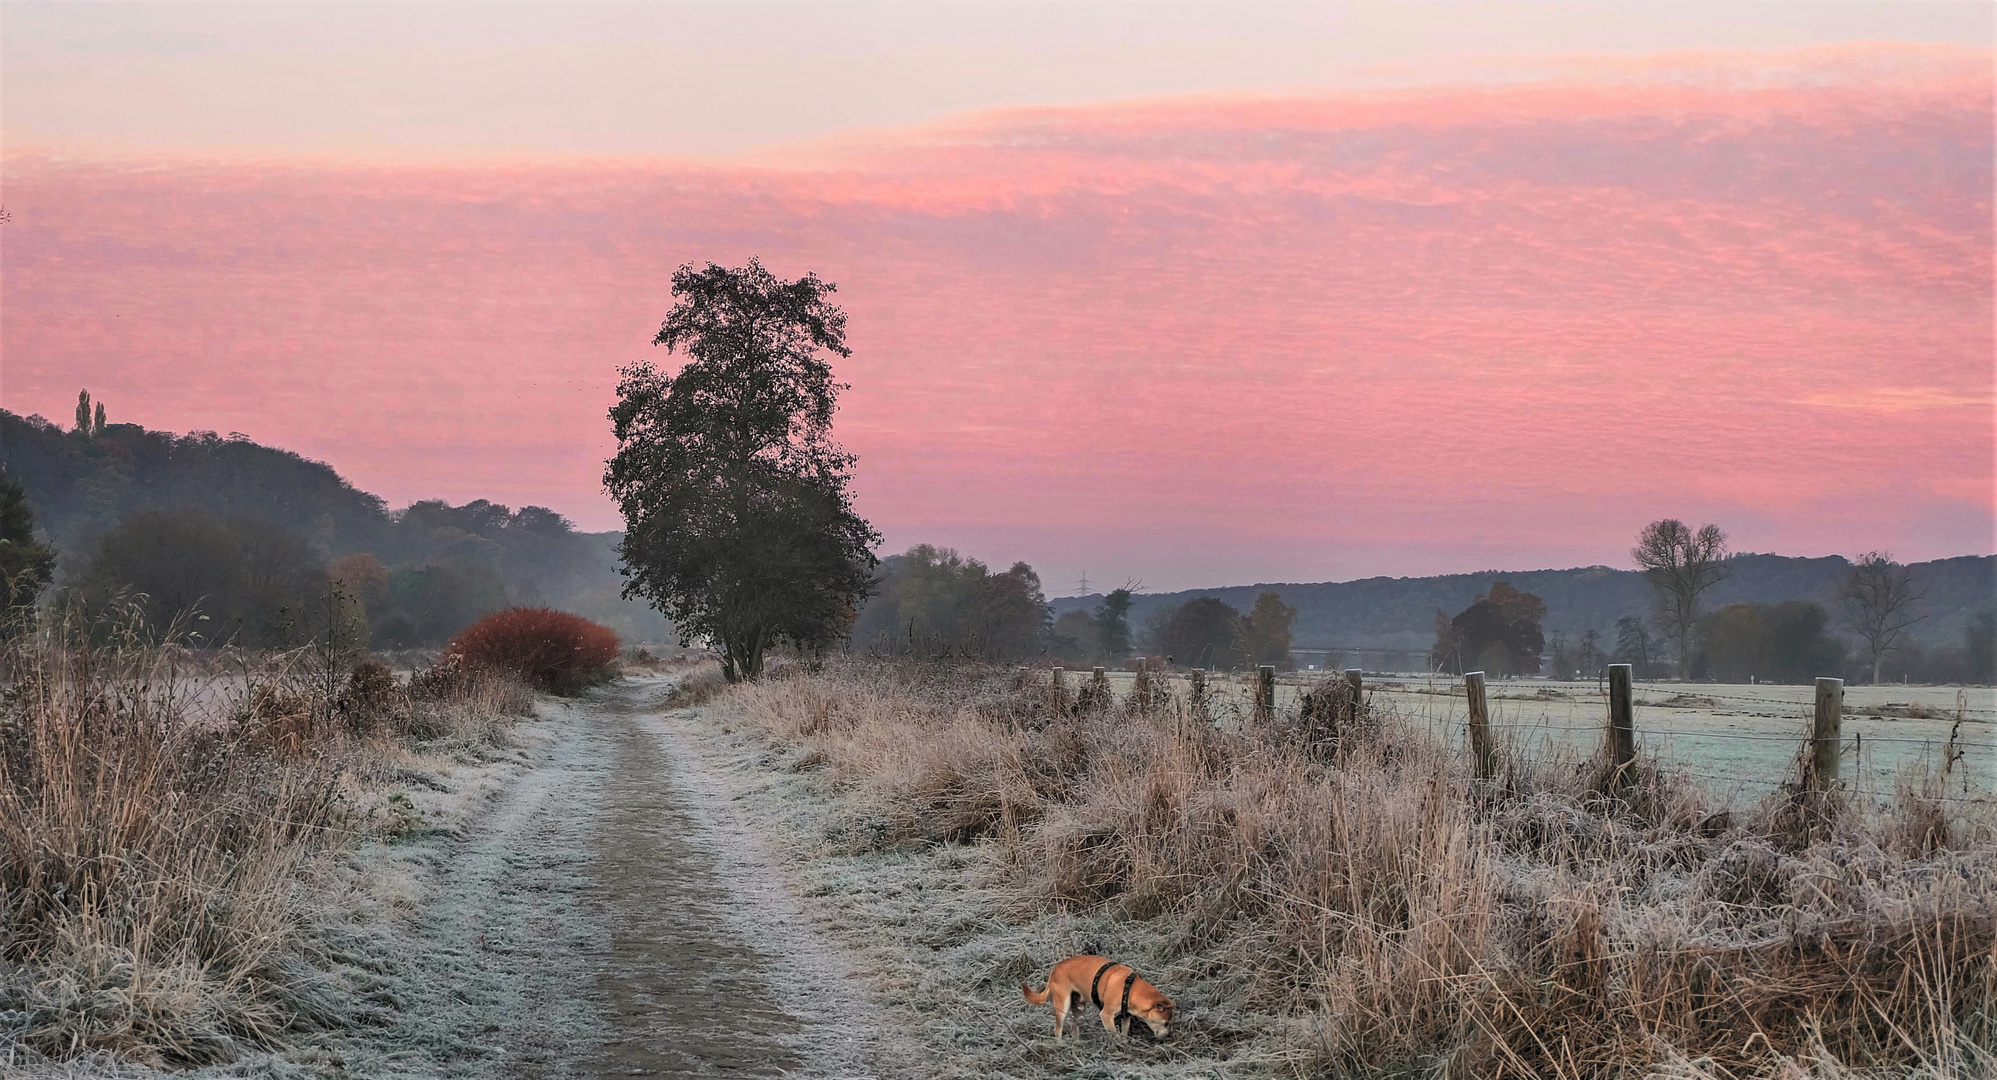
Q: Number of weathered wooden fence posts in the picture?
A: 9